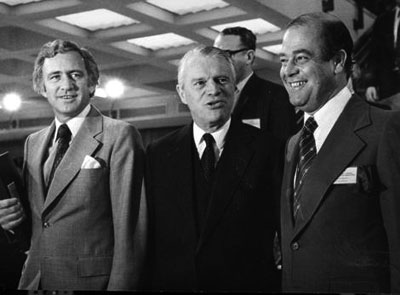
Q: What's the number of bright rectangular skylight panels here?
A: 6